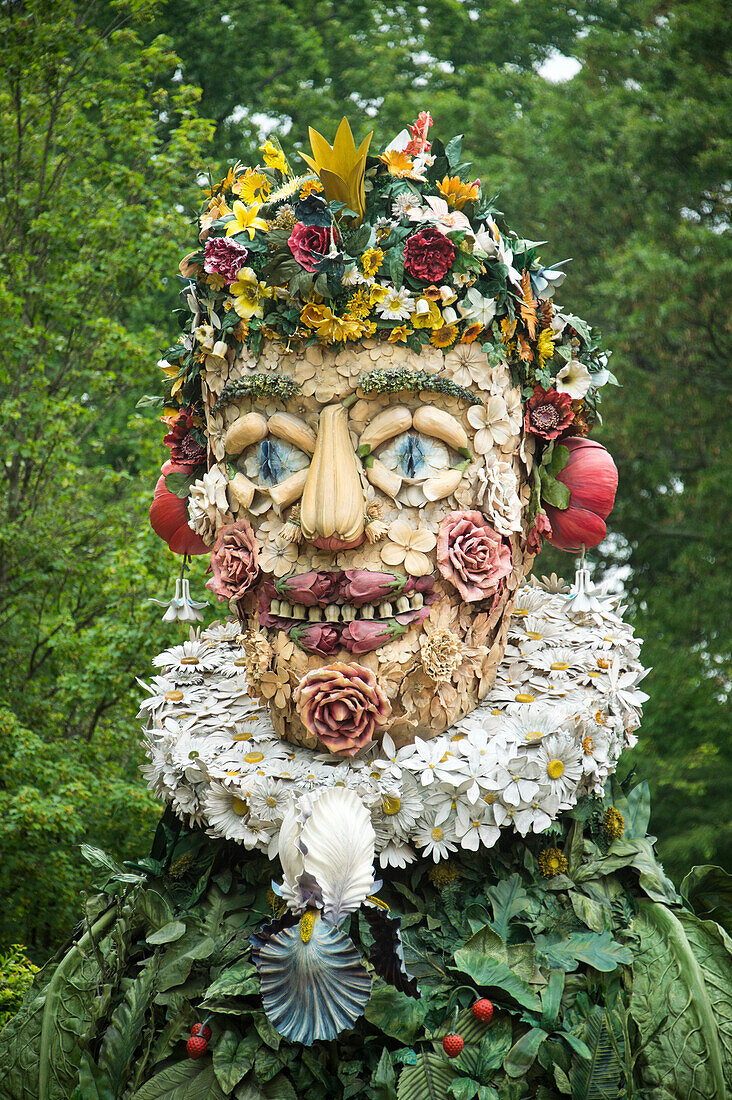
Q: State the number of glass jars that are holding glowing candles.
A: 0